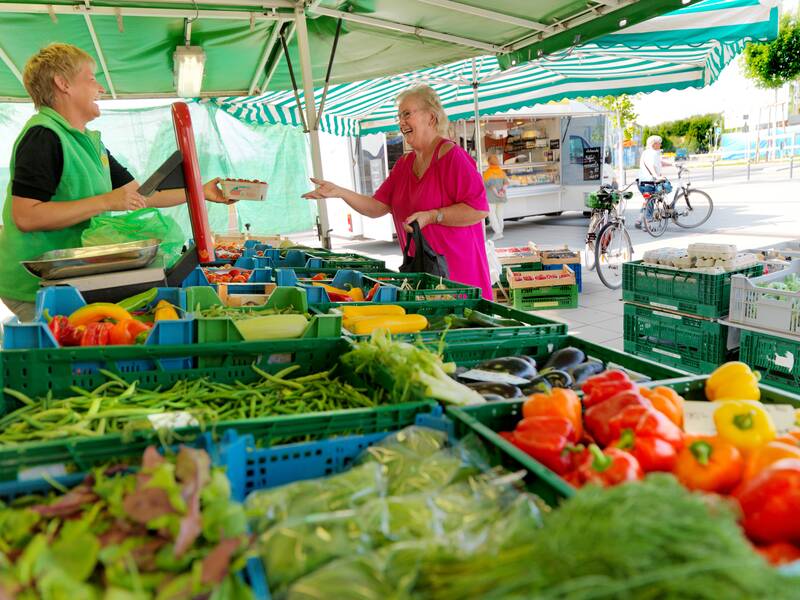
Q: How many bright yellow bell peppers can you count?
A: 2